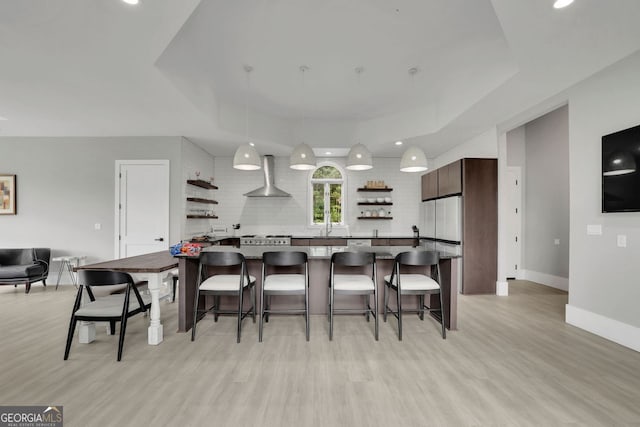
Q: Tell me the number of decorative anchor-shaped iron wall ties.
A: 0